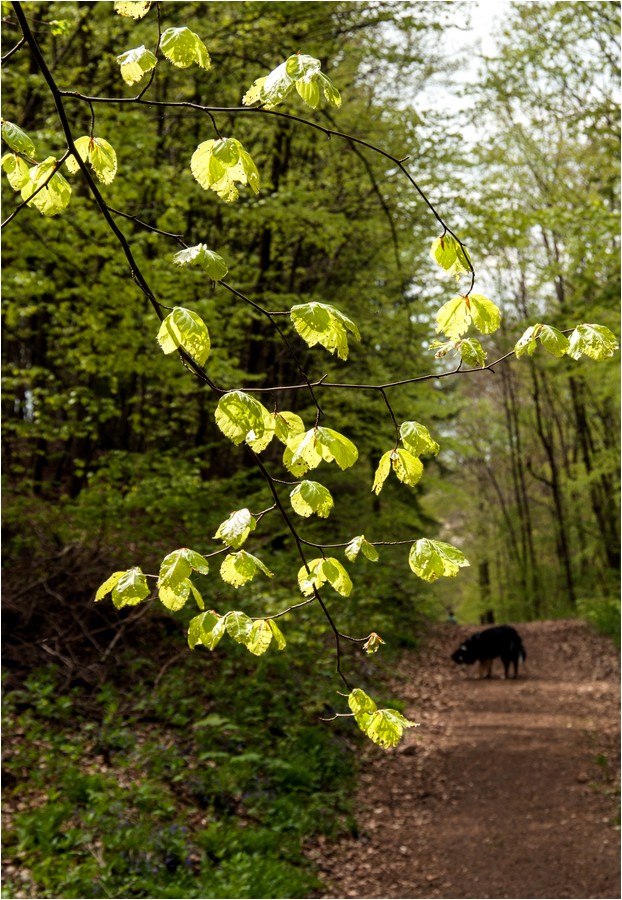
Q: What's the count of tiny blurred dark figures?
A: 1